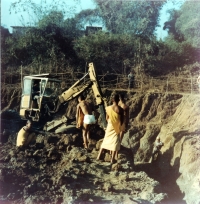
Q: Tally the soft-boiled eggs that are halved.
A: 0